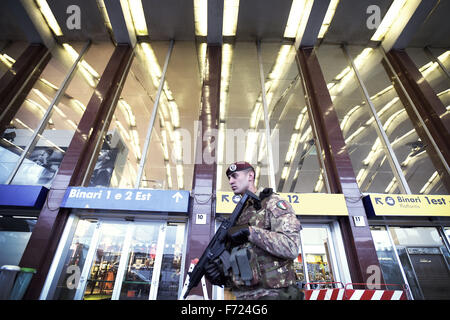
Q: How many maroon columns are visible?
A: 5